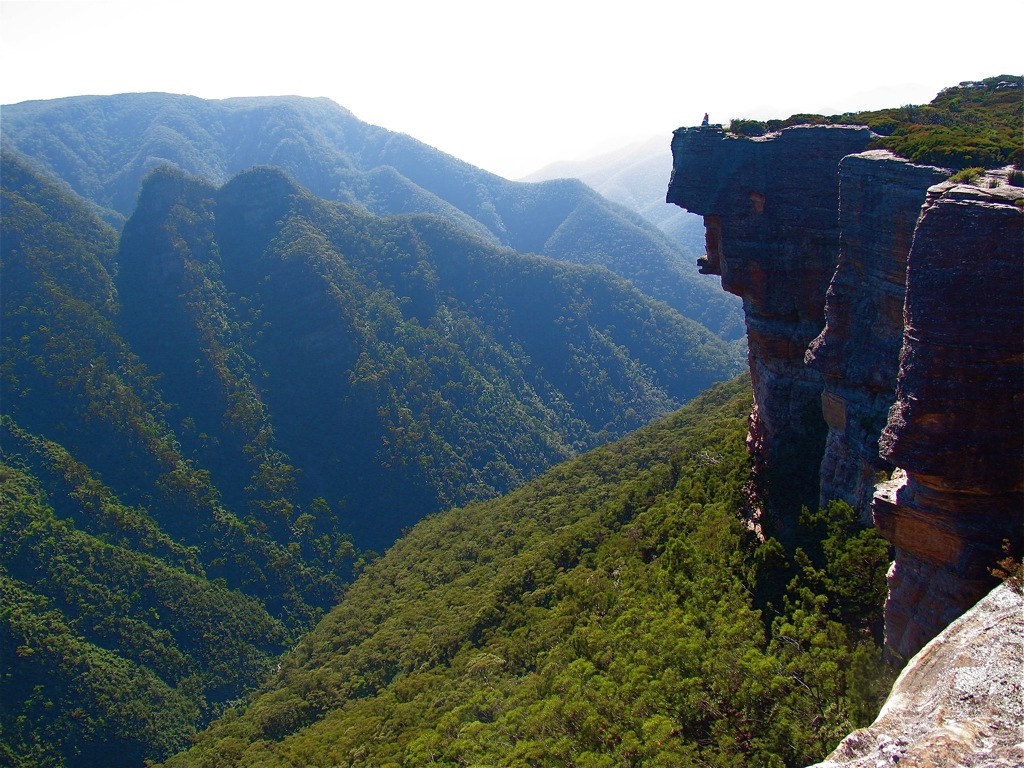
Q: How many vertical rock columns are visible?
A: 3